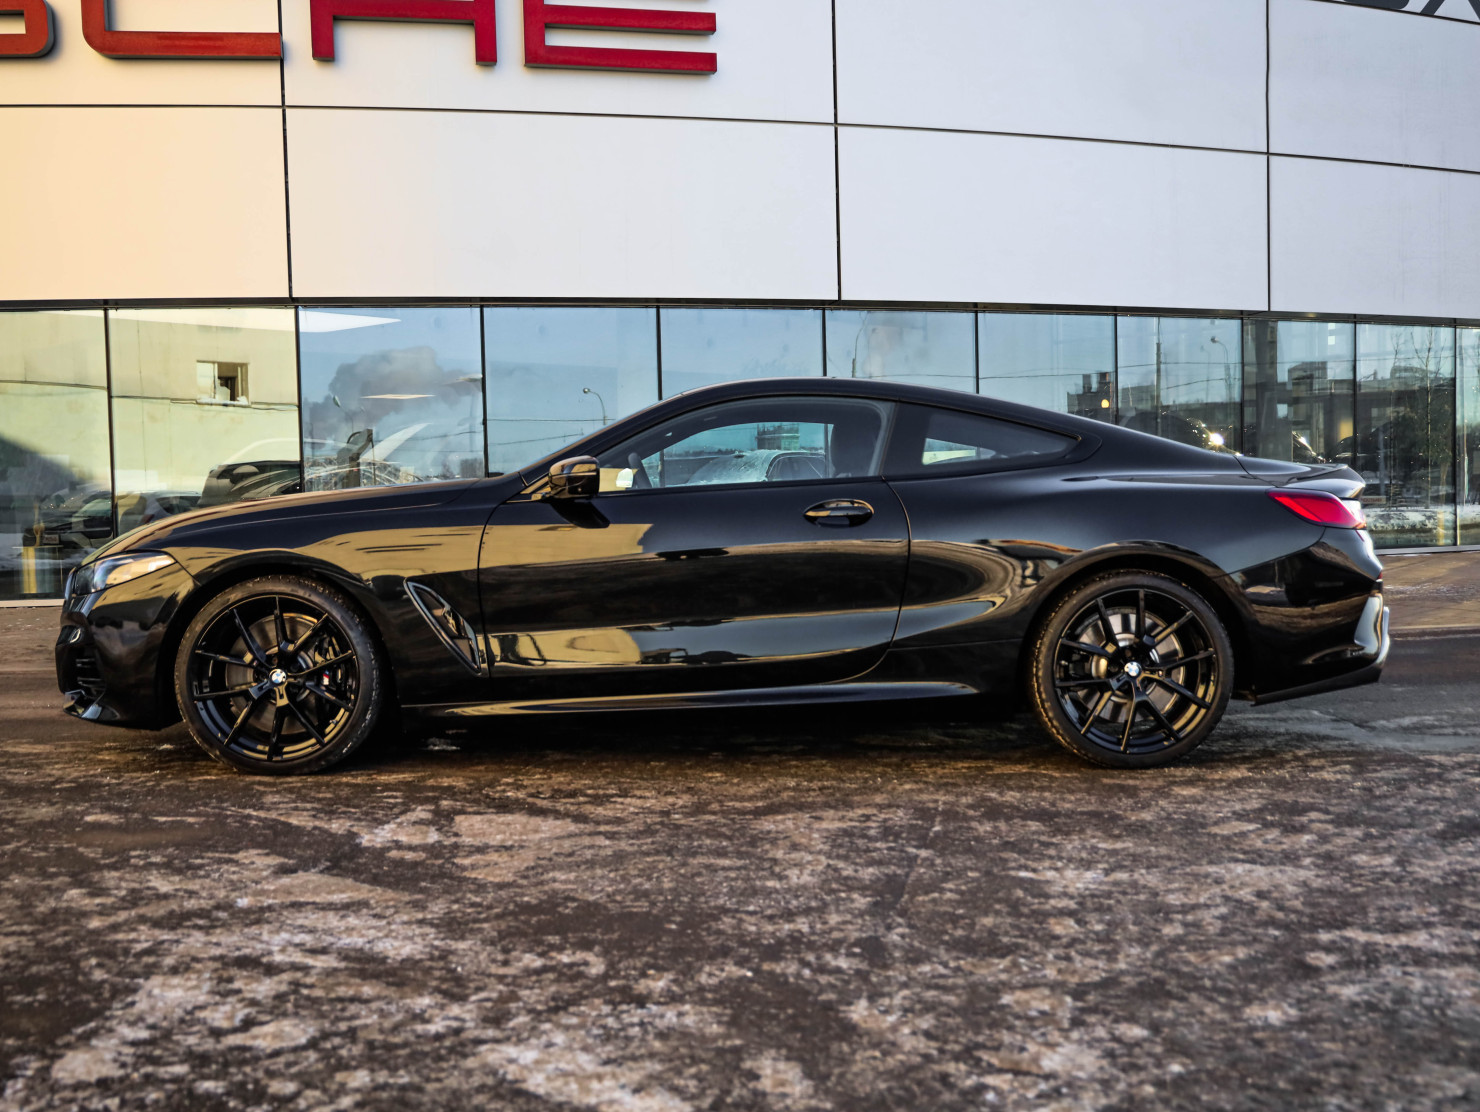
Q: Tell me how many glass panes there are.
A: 11